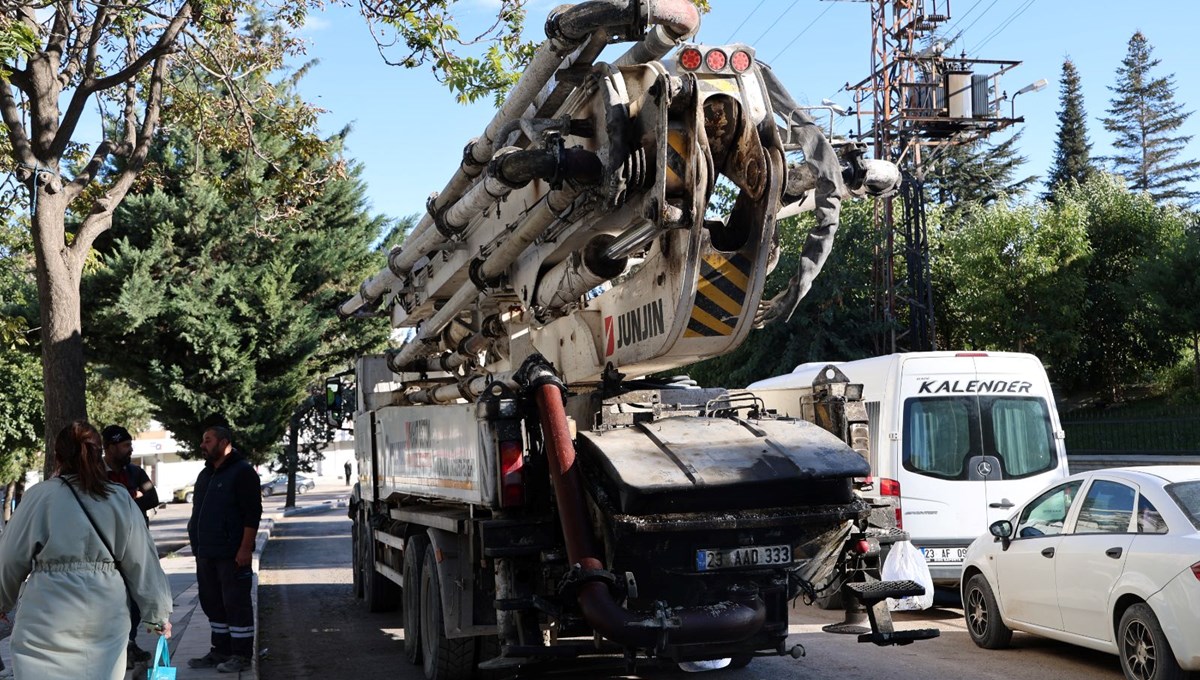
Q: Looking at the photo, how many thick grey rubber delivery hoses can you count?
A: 1